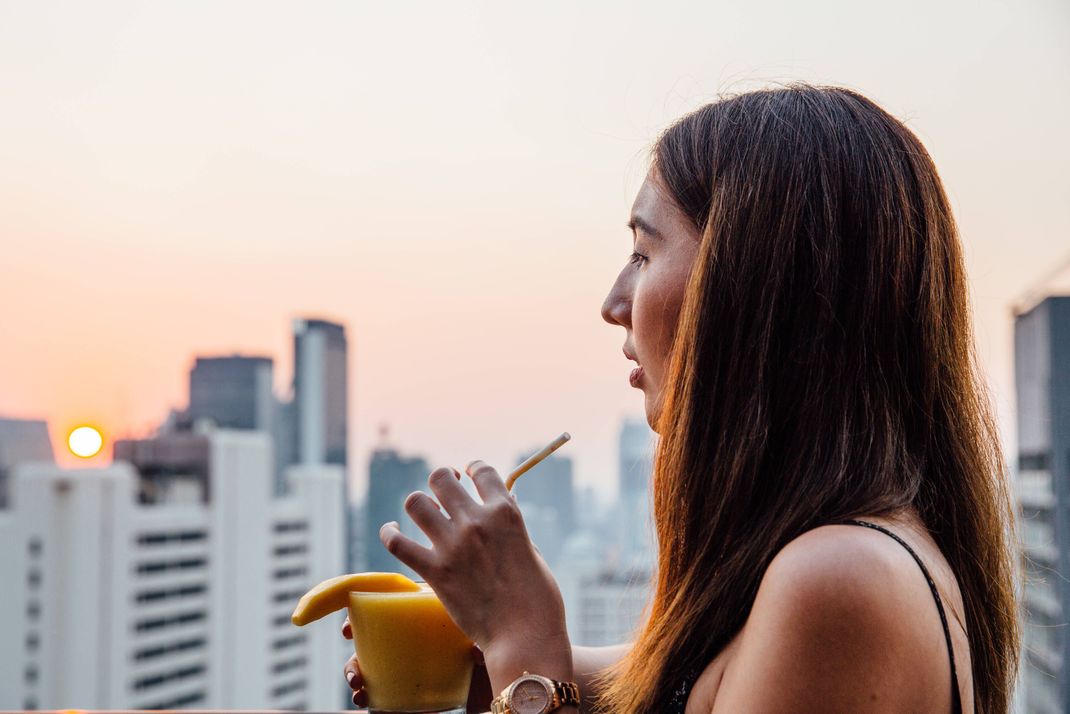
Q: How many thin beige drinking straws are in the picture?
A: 1